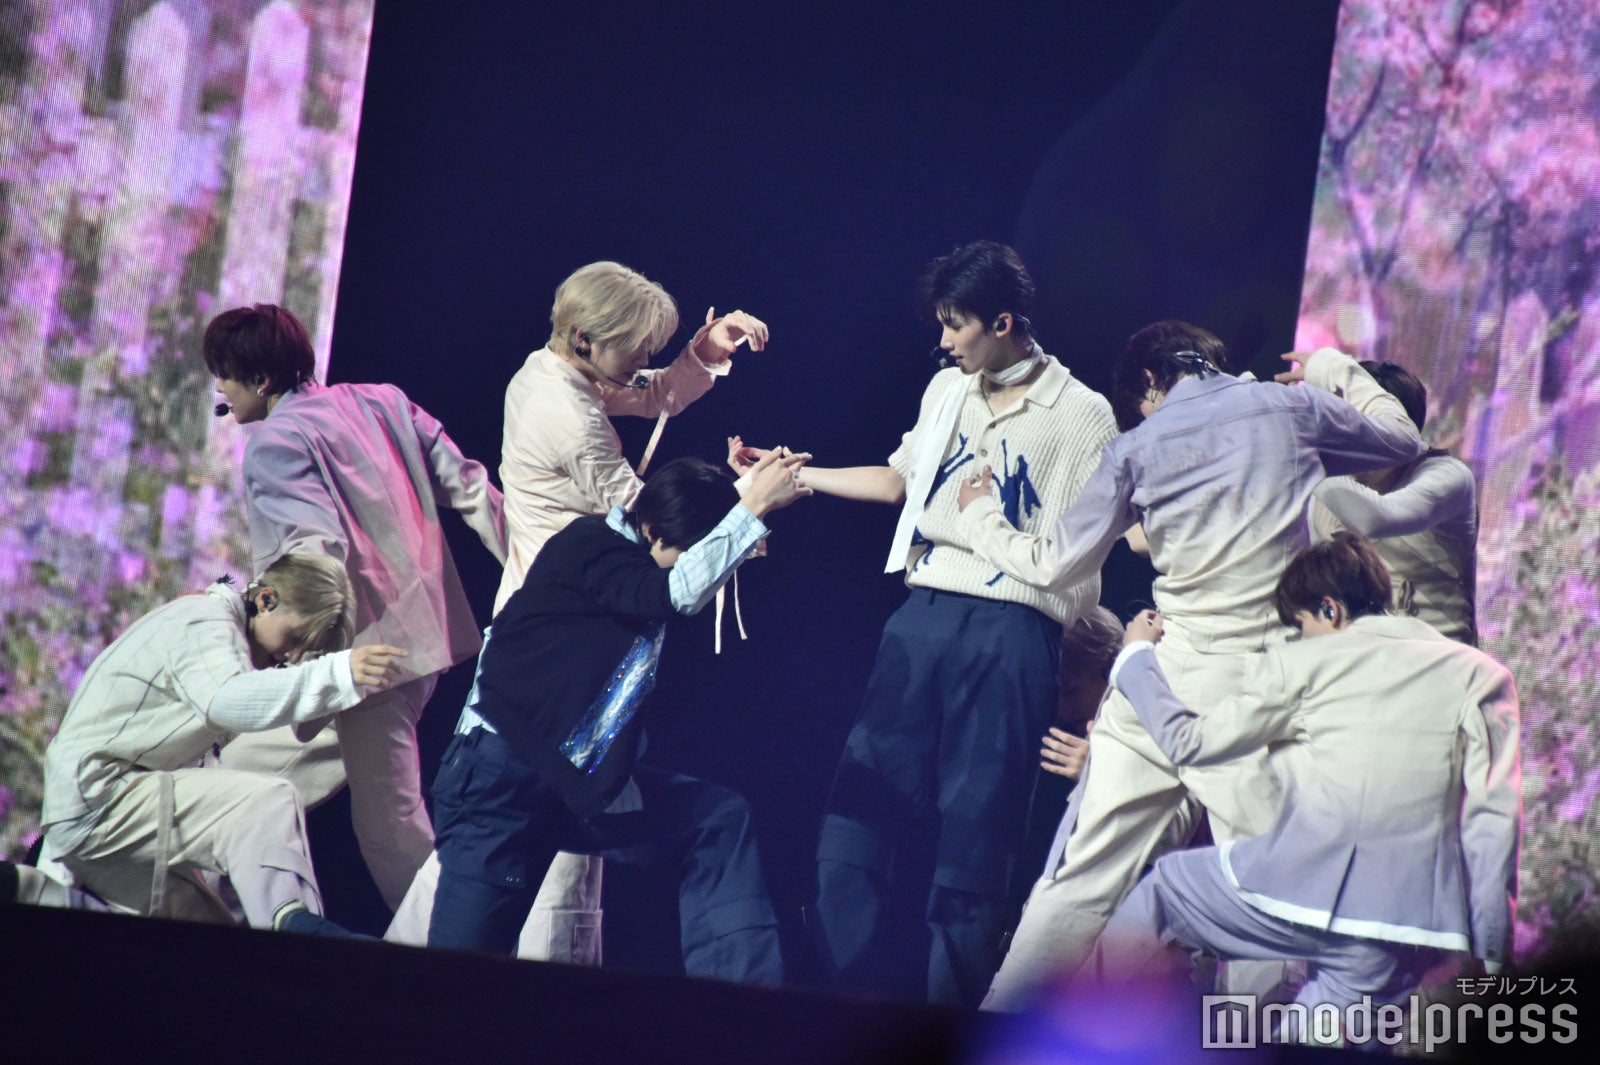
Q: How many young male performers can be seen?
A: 9